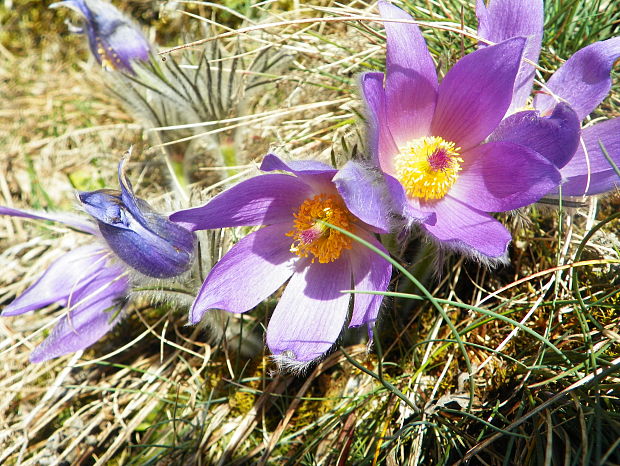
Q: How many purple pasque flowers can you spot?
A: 6